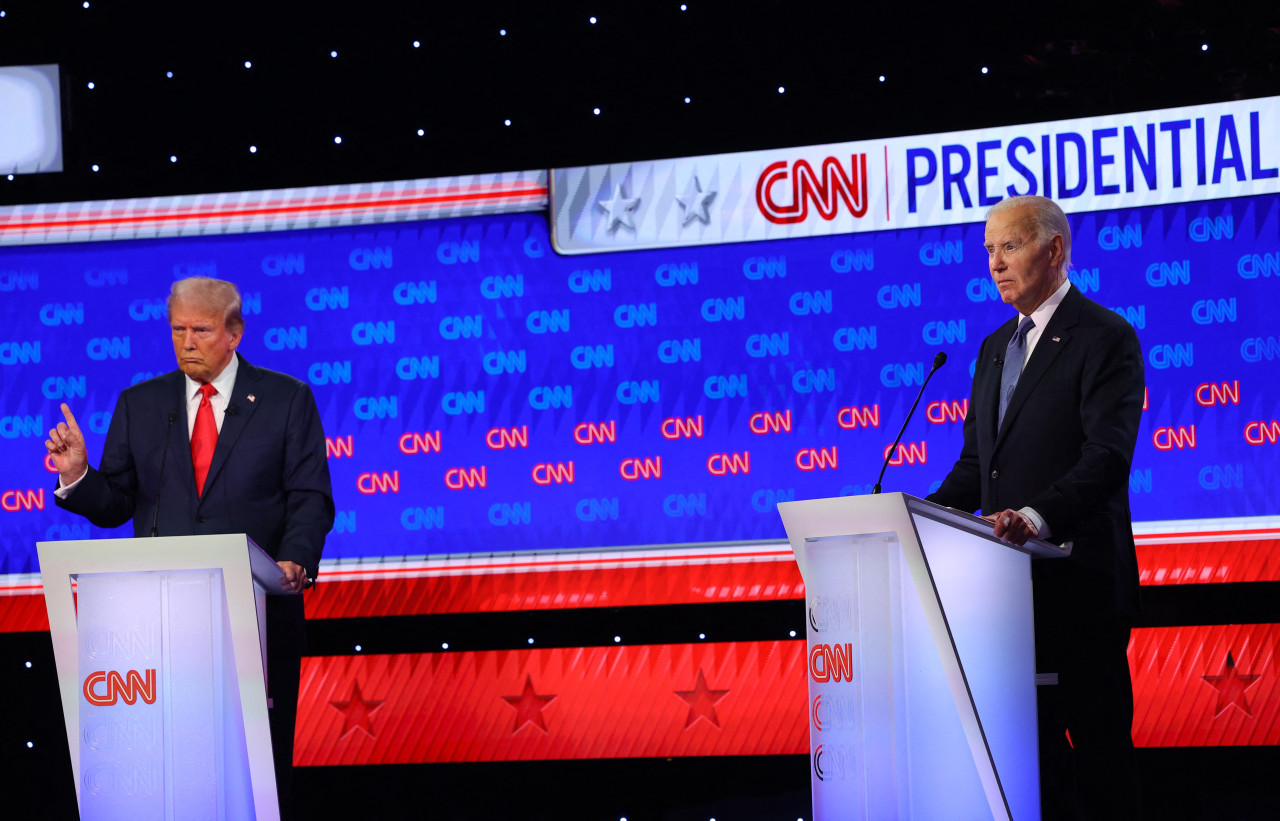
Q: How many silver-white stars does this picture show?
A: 2